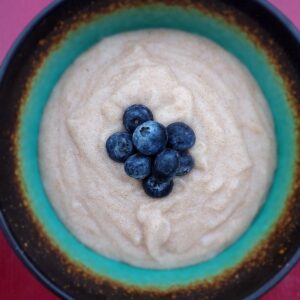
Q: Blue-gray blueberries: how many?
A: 8